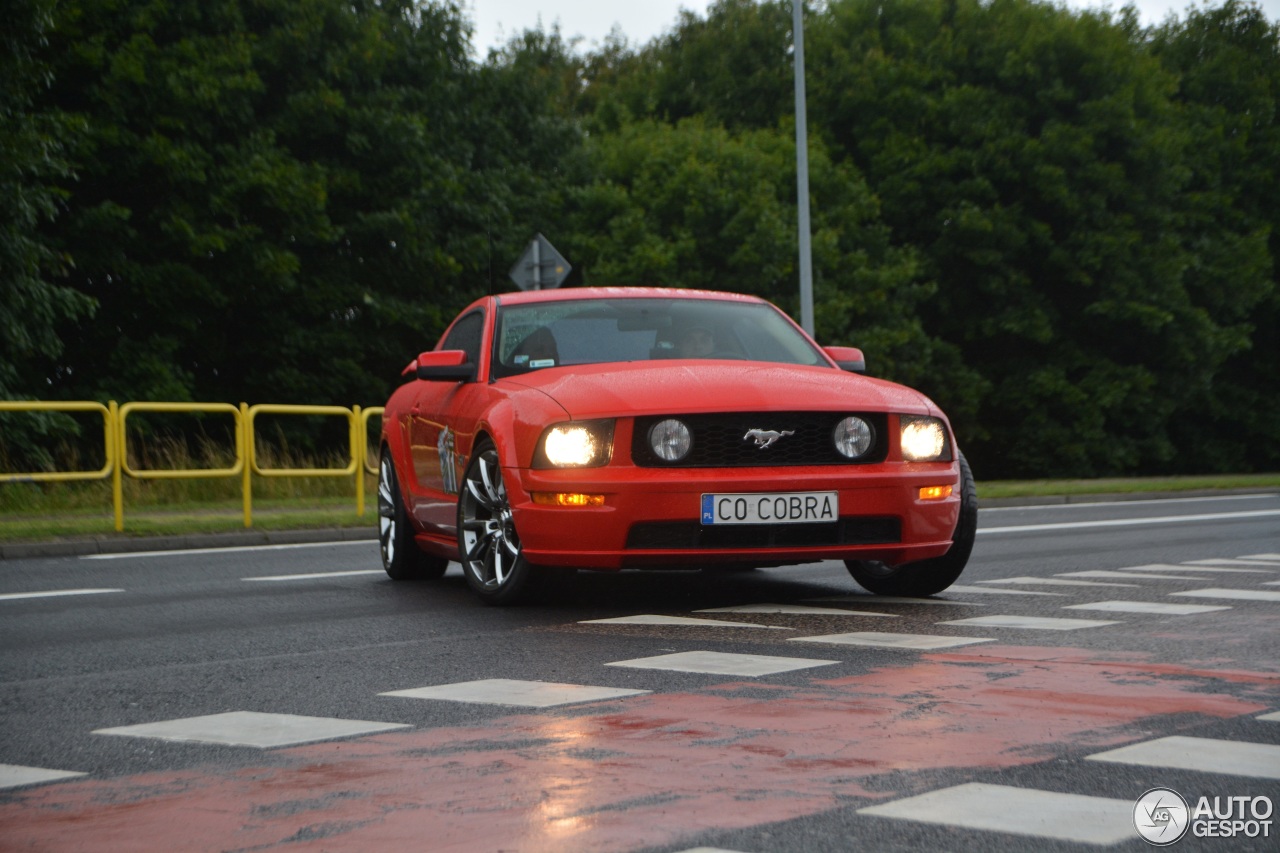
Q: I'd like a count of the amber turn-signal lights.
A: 2